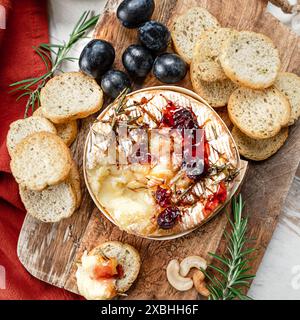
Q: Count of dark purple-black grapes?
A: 6